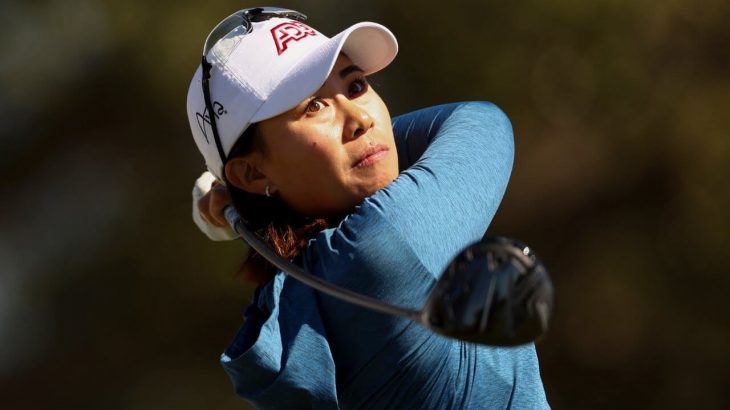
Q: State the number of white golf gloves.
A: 1